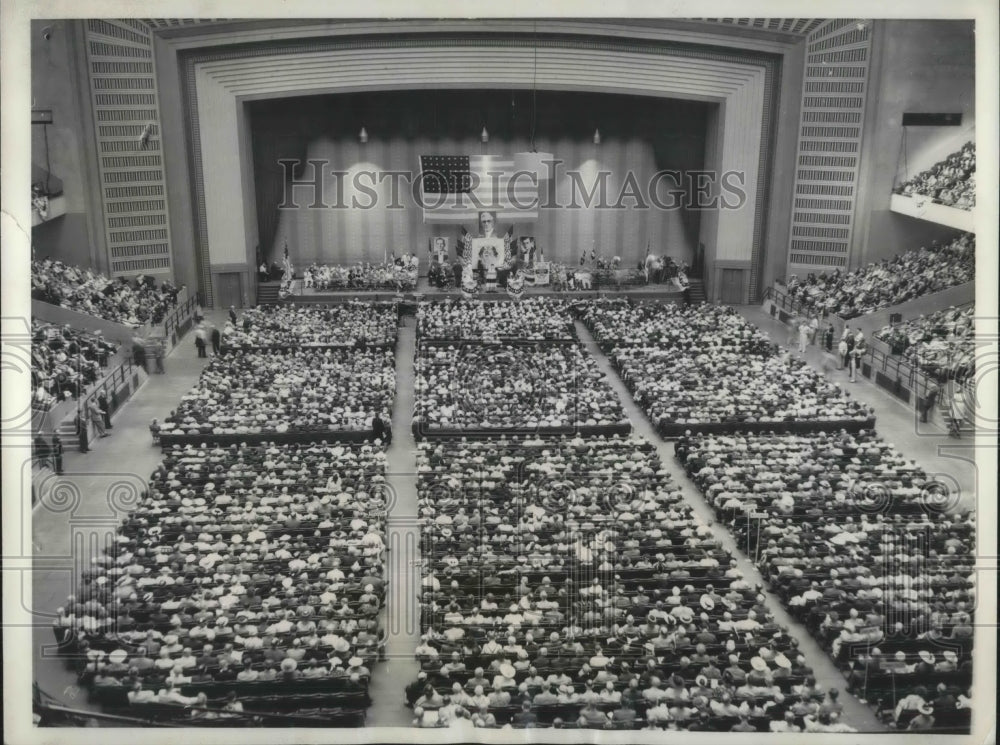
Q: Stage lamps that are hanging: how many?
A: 3